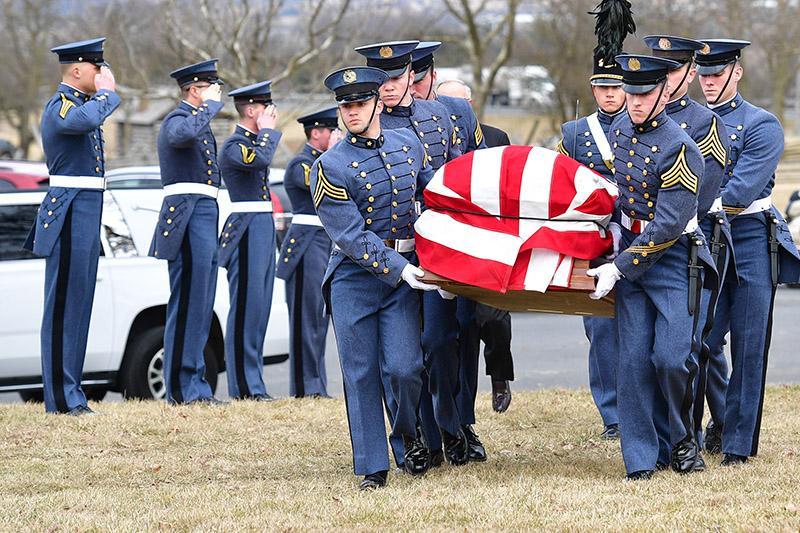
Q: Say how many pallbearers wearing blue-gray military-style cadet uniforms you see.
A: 6